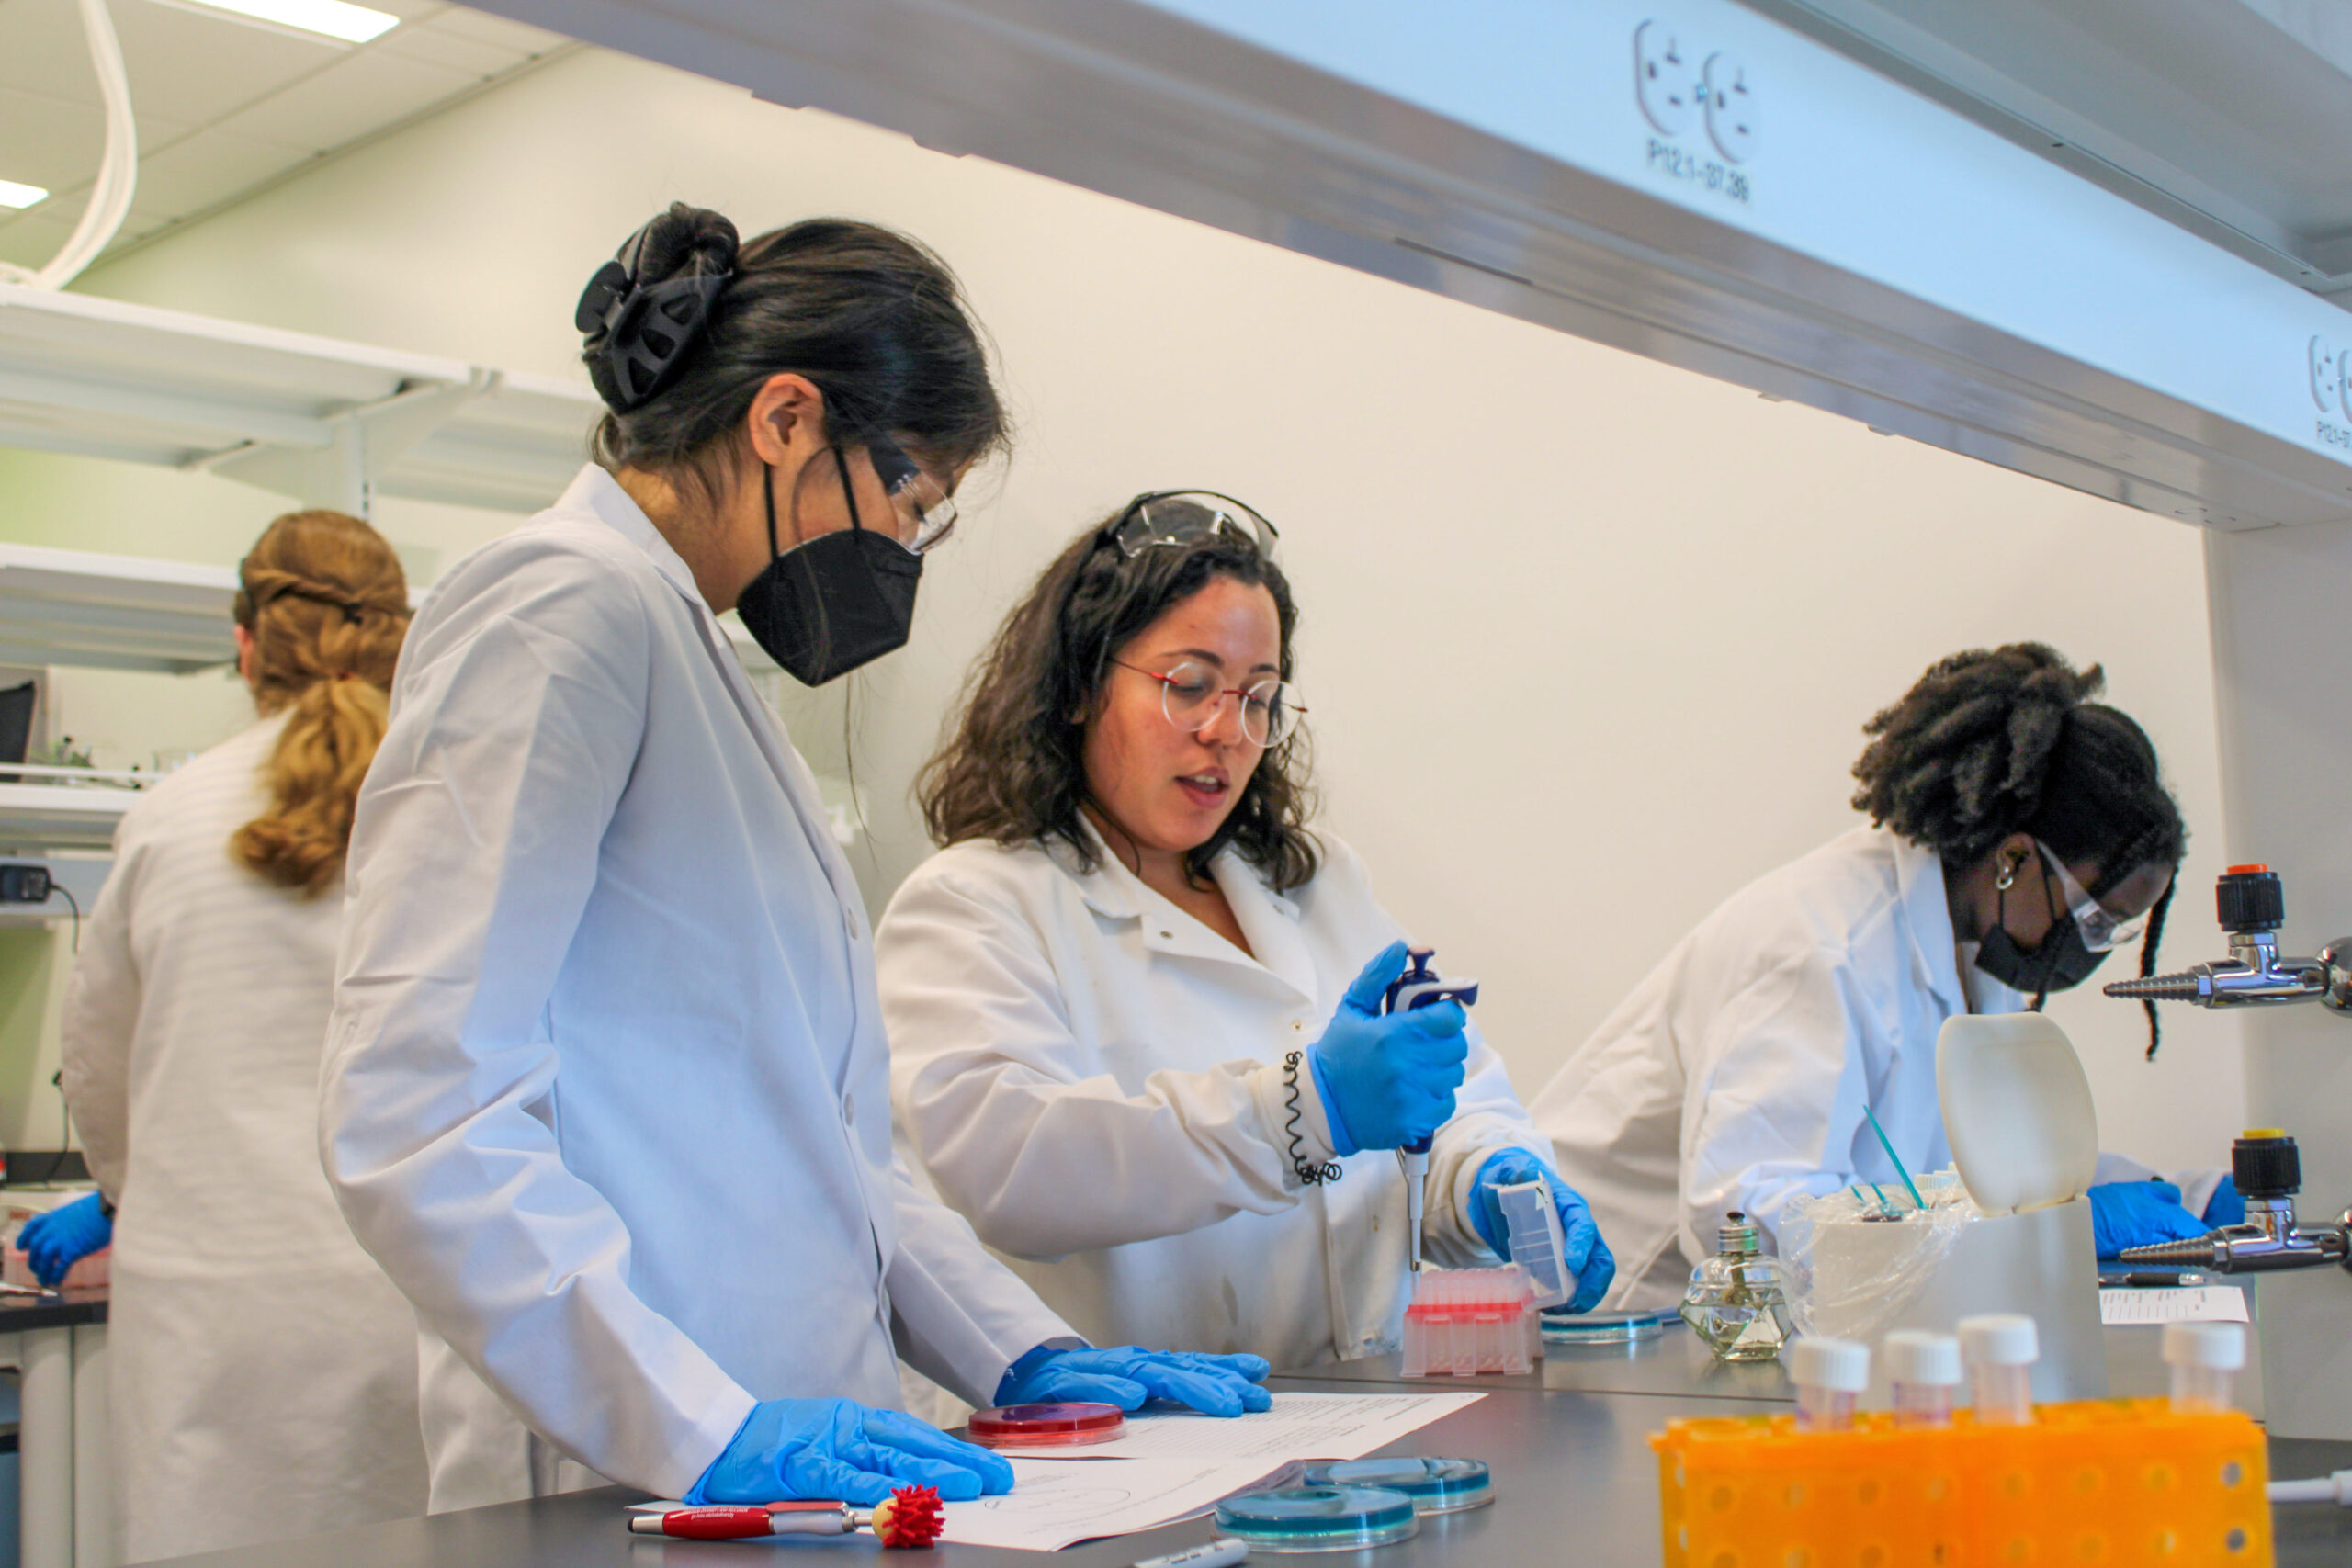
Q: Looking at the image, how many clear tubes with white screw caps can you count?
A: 4